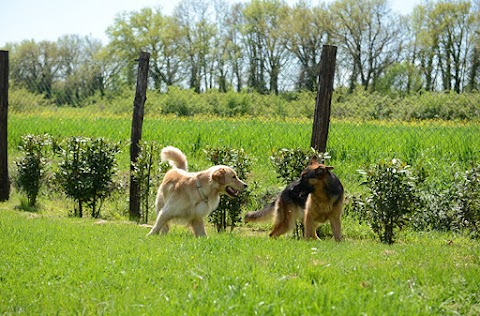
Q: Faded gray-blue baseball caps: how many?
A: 0